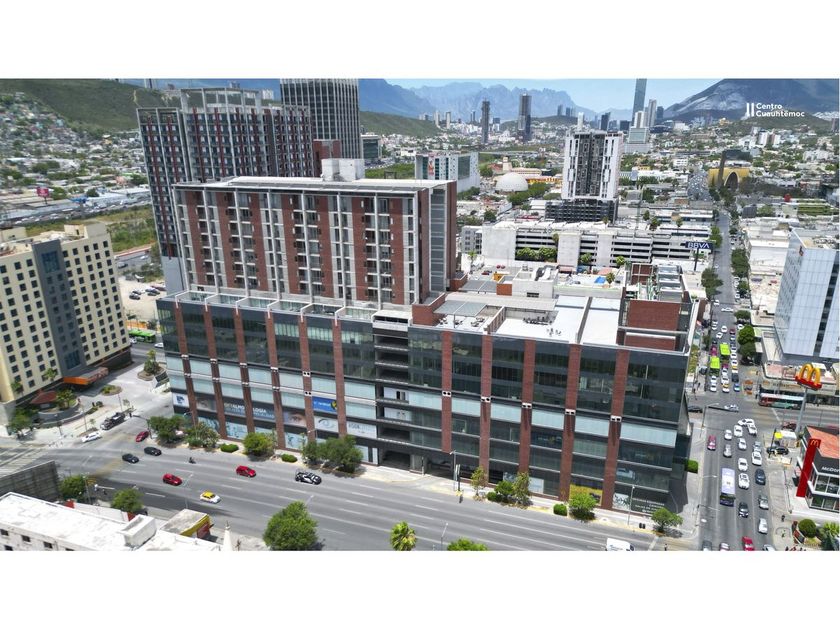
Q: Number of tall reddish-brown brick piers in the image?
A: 11